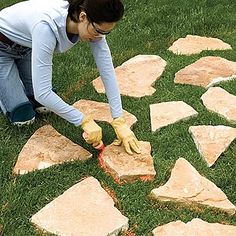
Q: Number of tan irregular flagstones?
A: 12